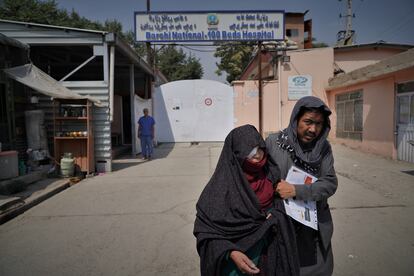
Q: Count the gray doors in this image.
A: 1